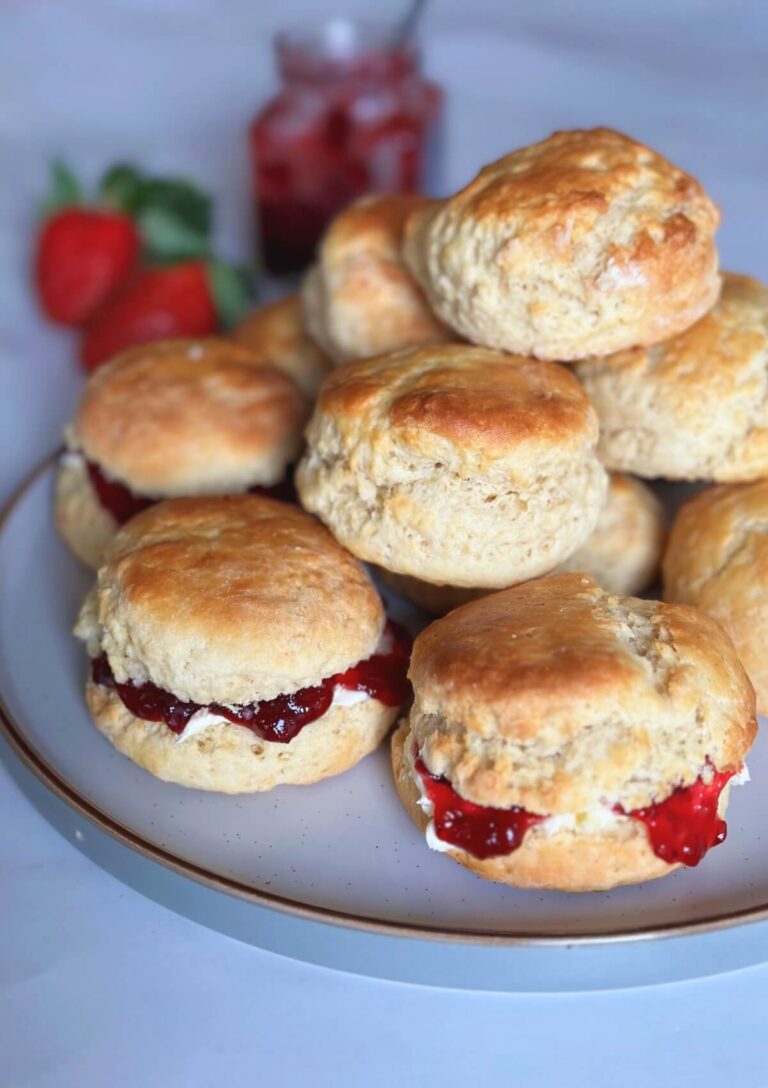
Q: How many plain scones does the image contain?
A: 7